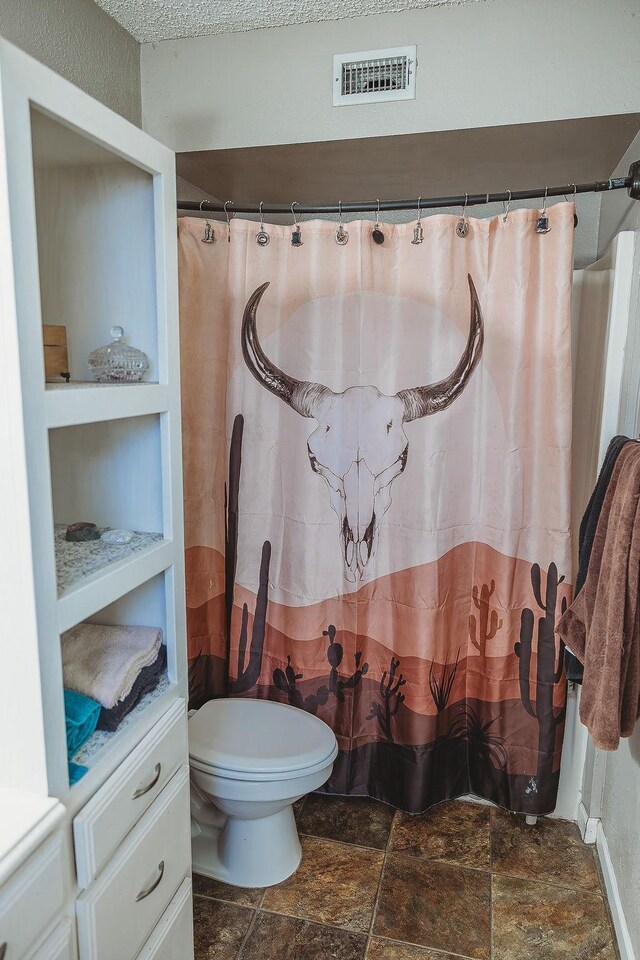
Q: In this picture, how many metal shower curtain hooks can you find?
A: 11